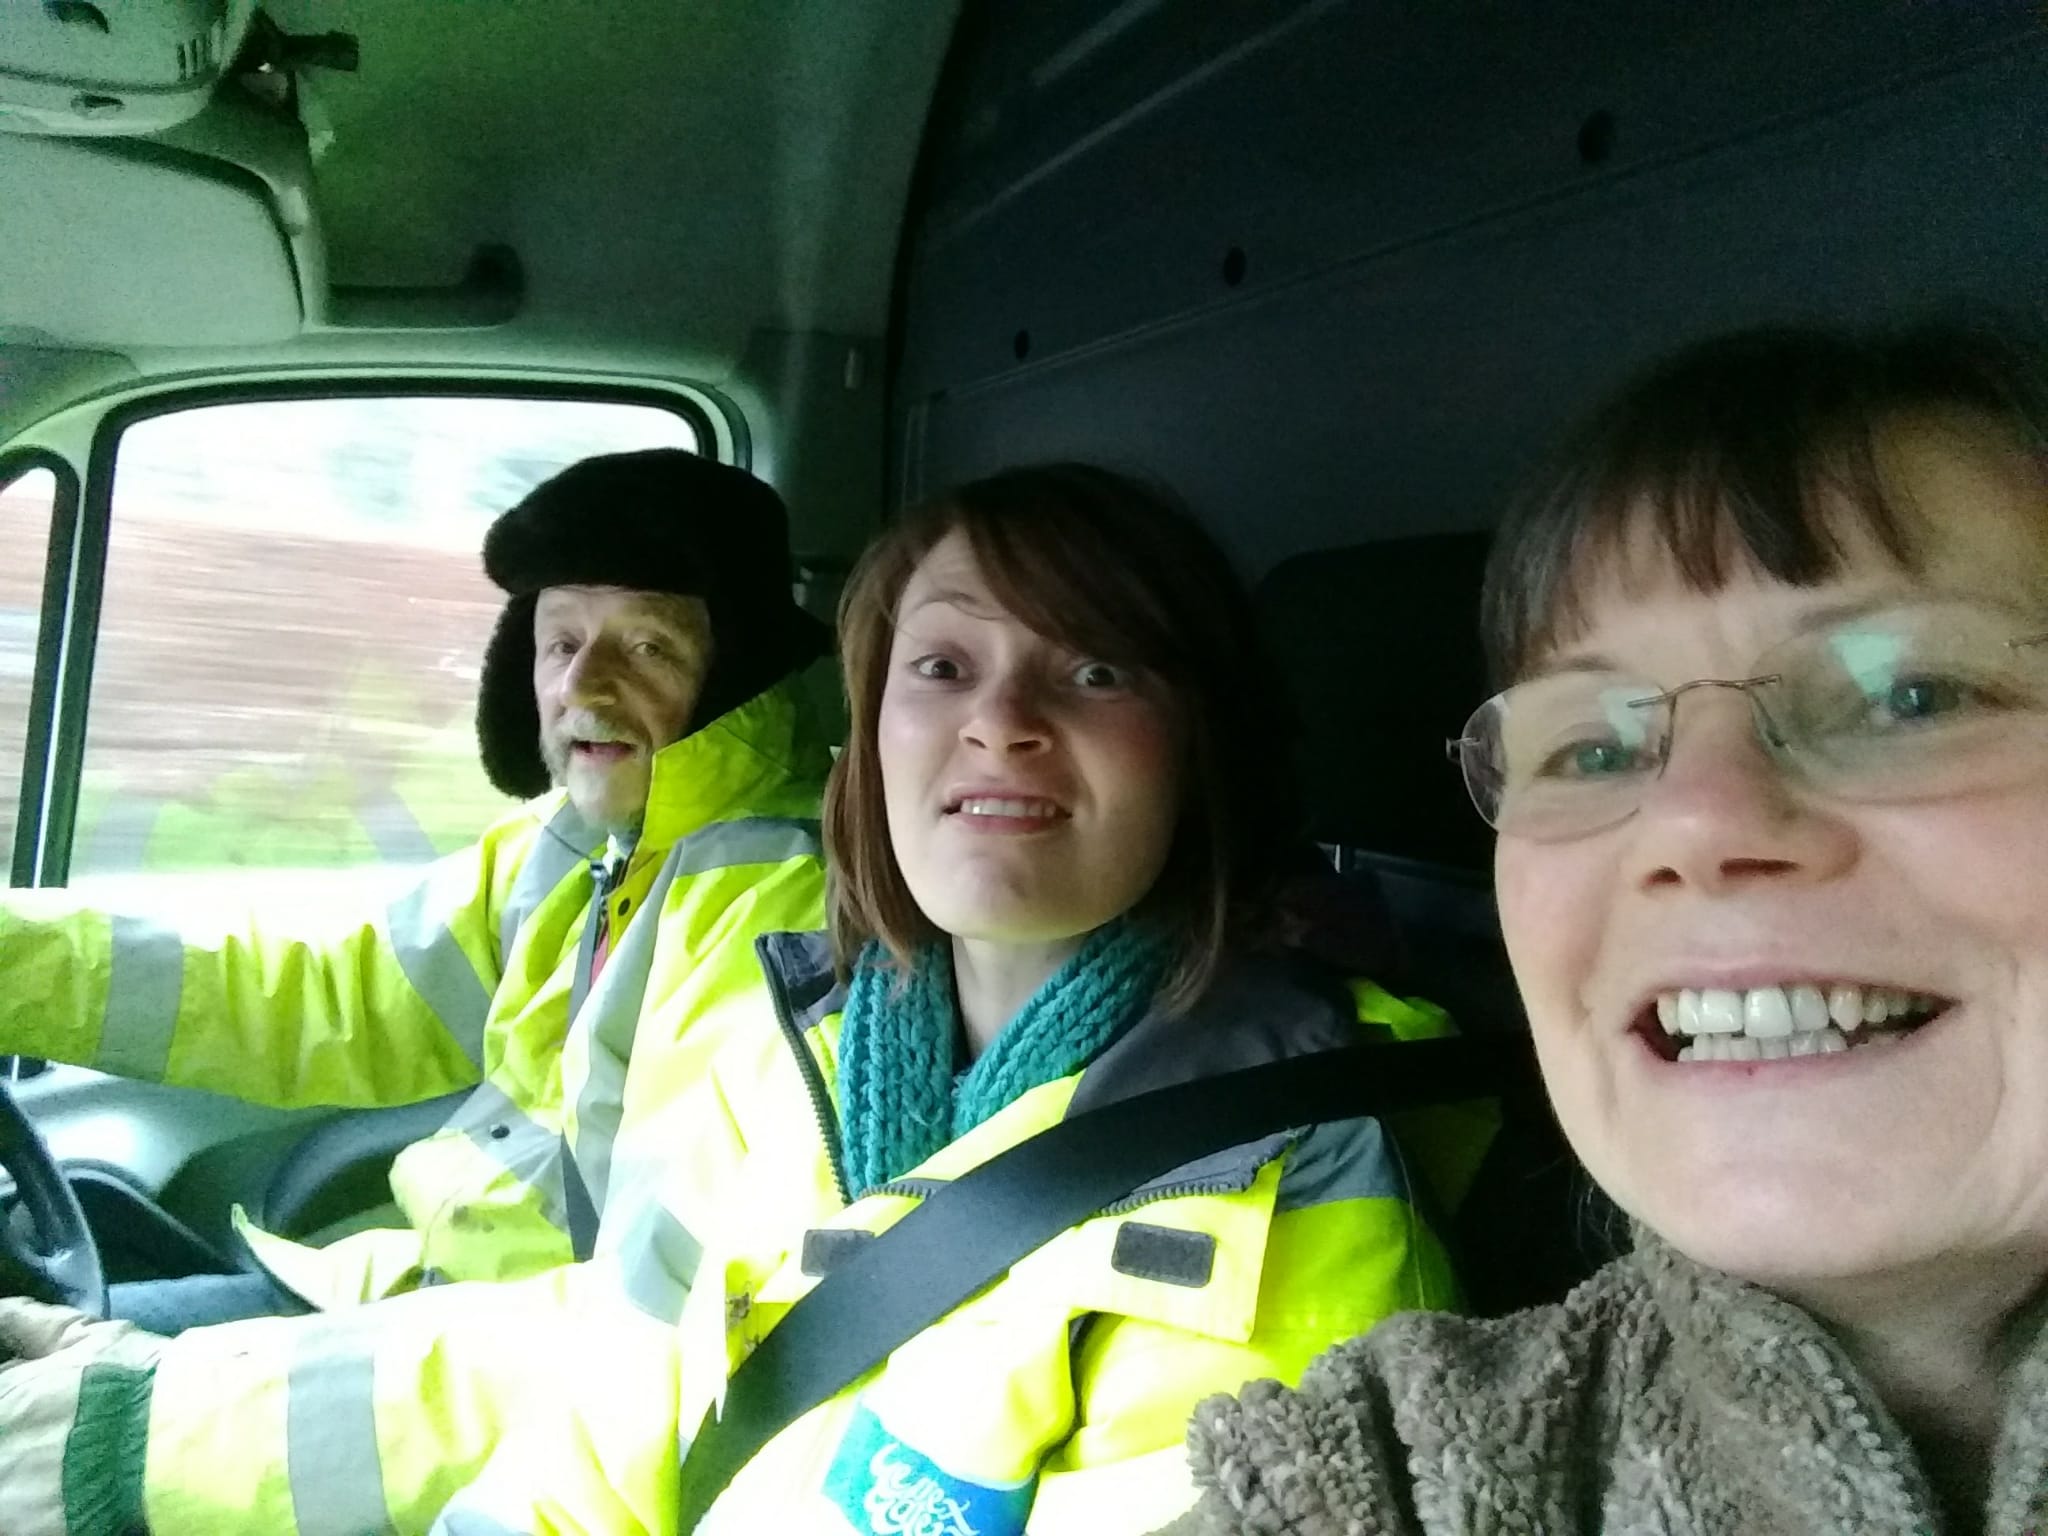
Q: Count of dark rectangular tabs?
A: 2